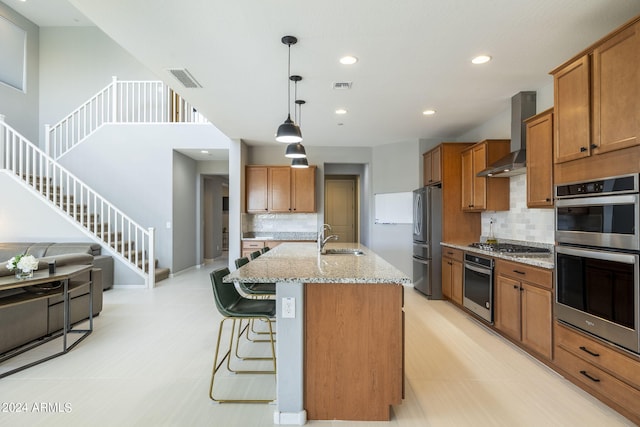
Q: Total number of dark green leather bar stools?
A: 4